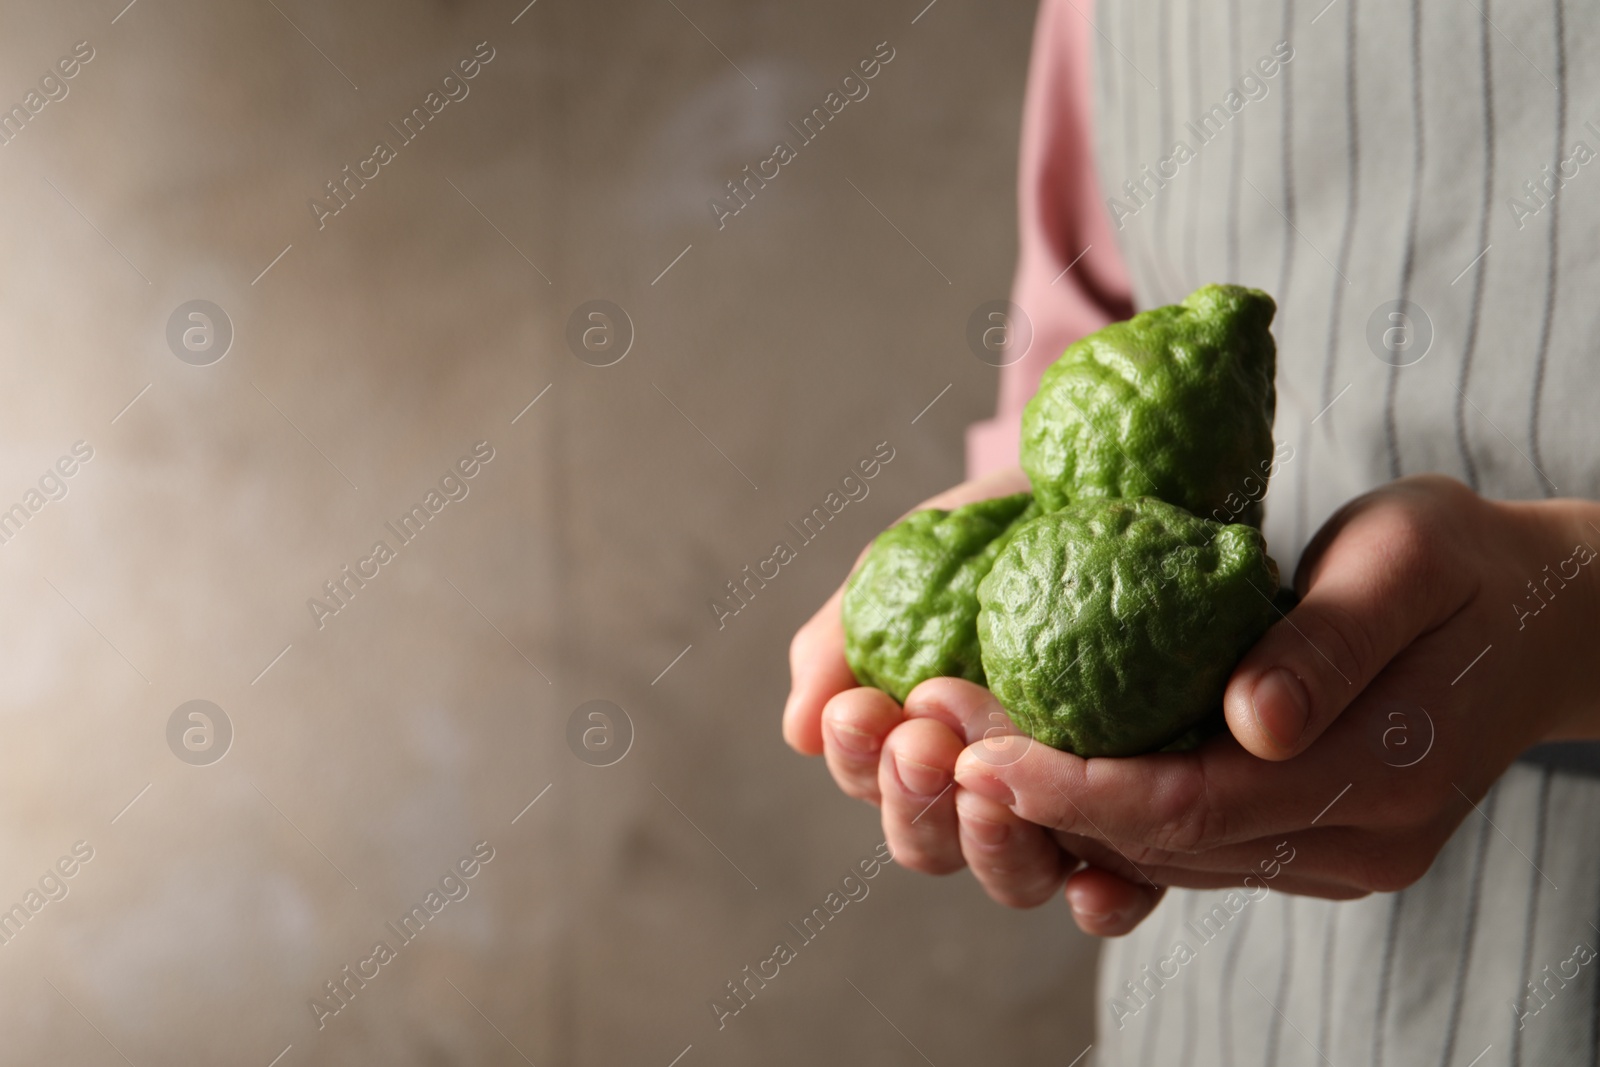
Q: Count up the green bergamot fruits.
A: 3